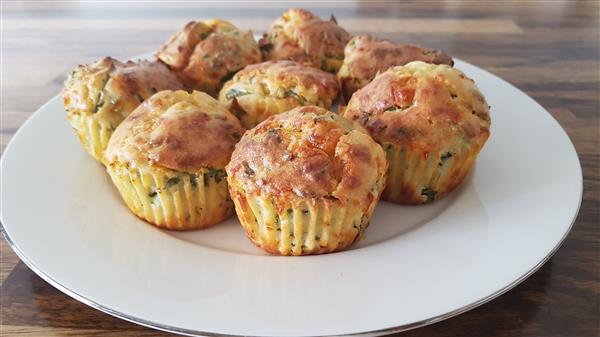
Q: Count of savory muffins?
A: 8